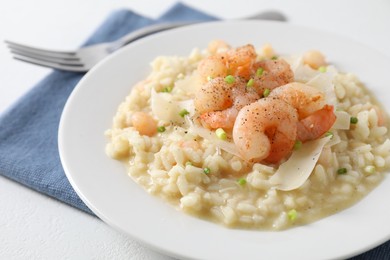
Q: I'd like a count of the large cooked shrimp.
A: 5